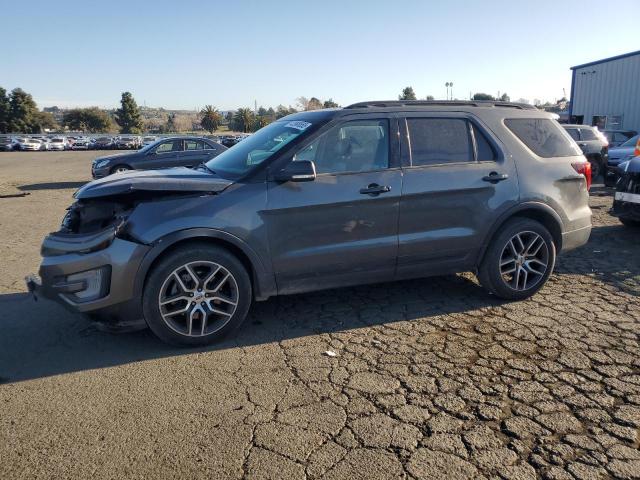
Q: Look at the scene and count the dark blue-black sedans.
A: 1